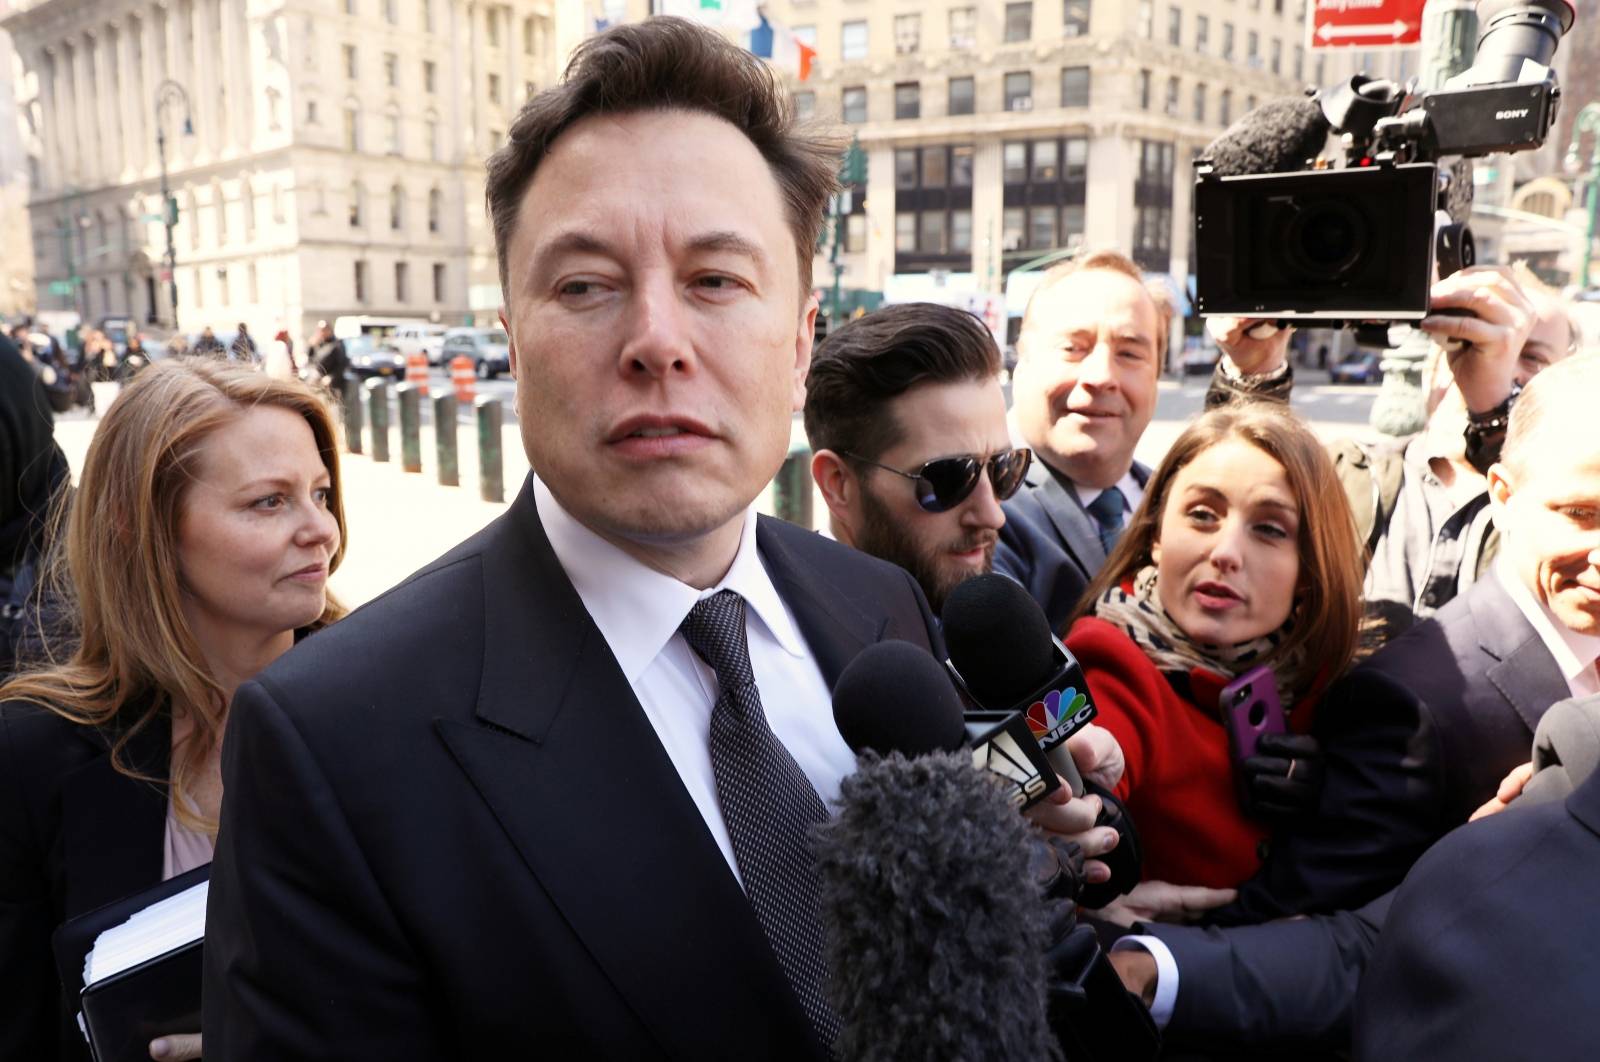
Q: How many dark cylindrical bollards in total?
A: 6